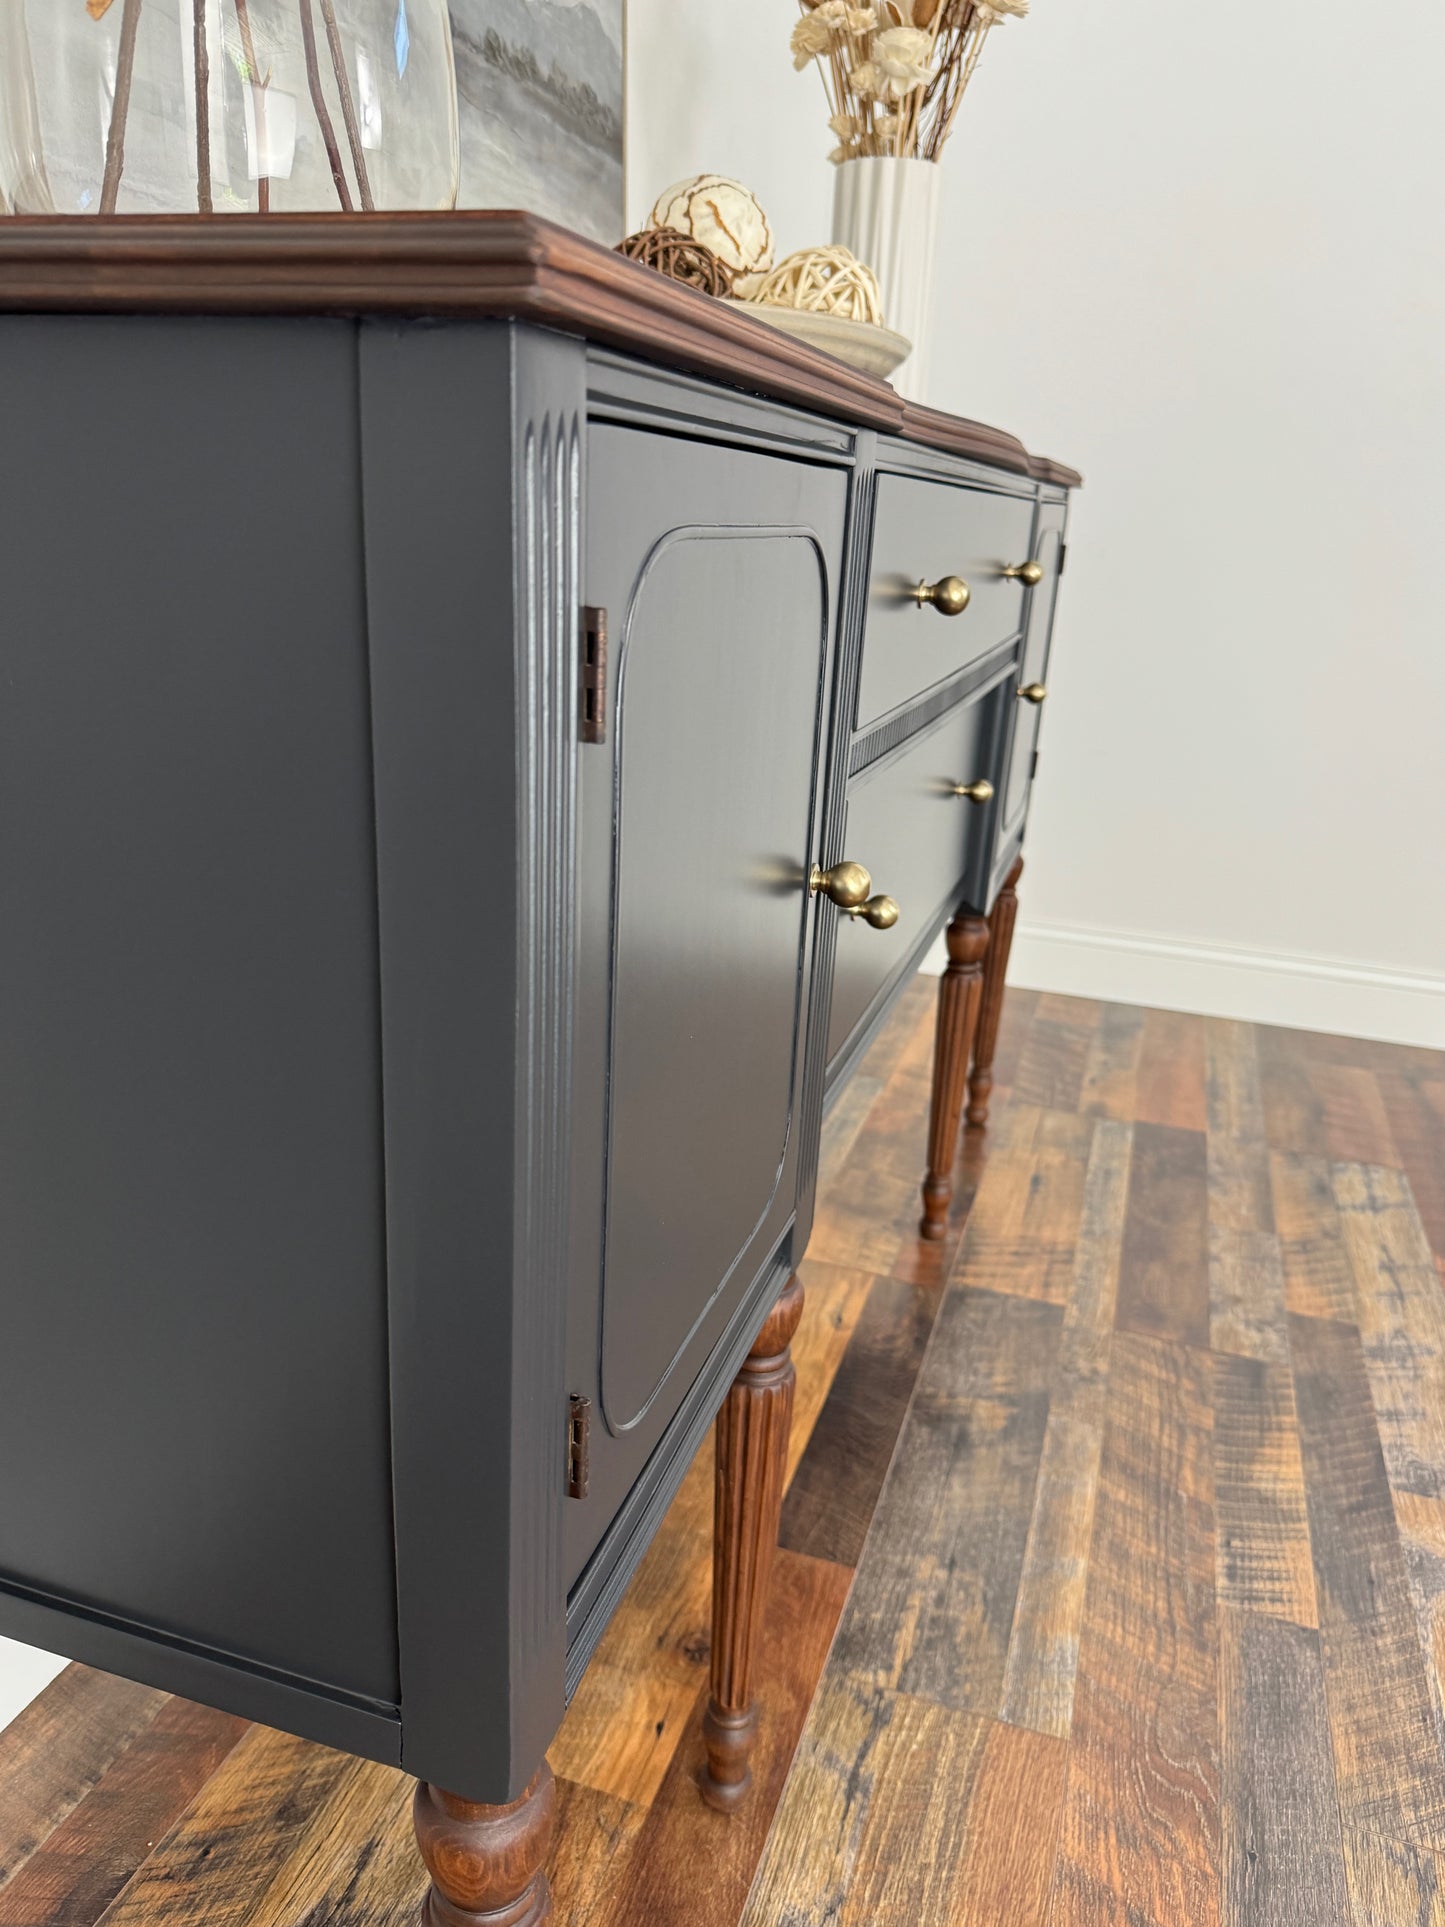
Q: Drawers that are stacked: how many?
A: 2